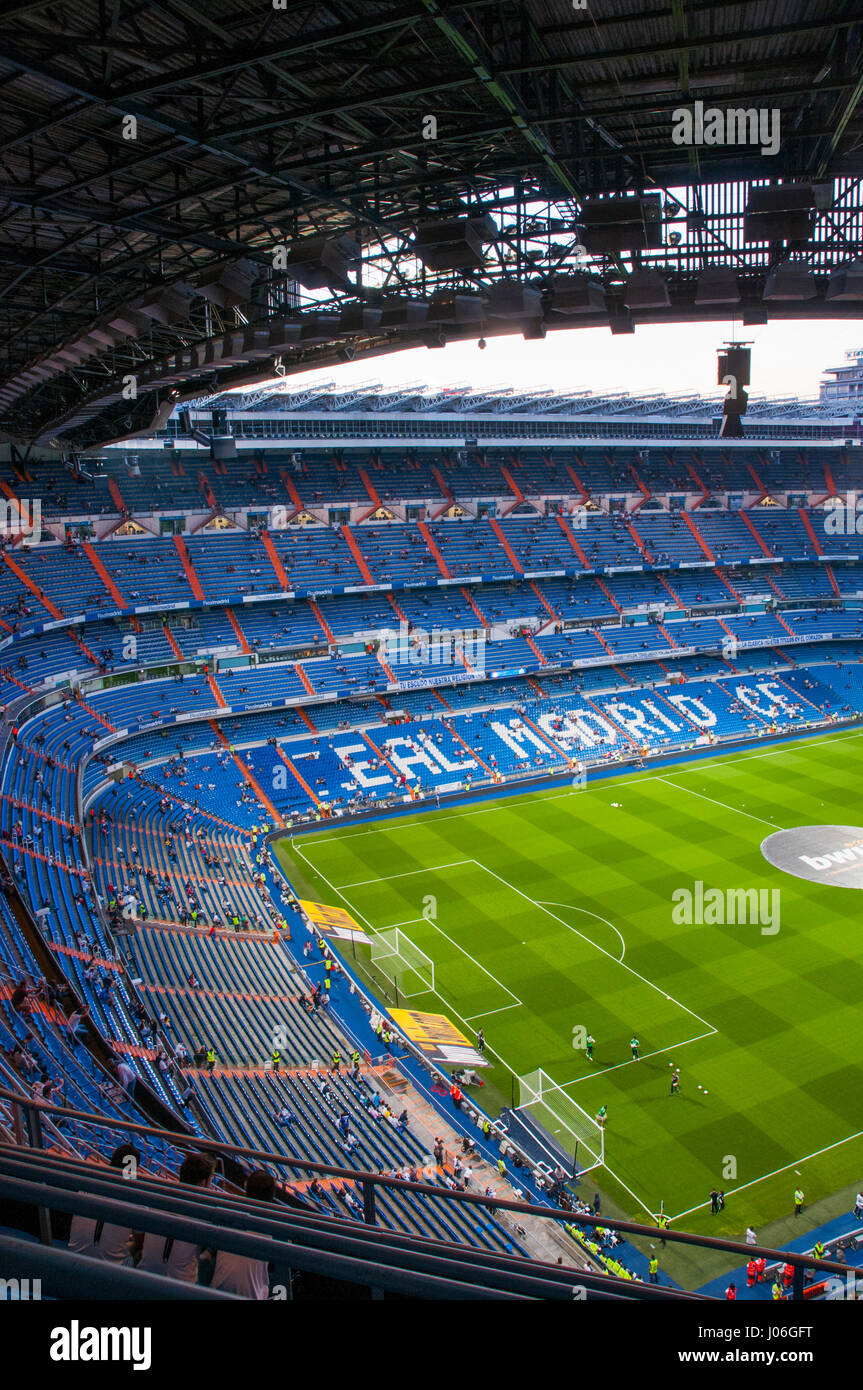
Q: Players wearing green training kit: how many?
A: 3